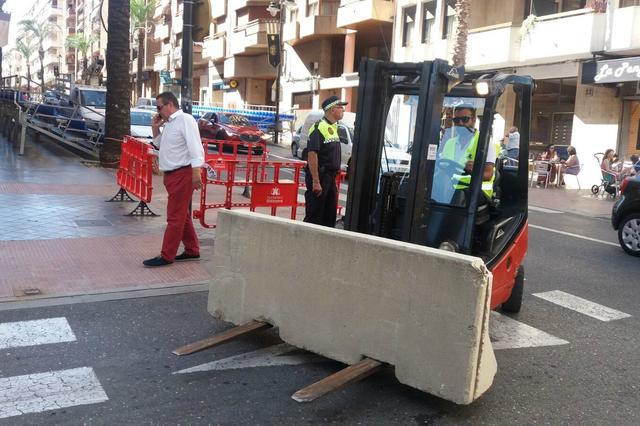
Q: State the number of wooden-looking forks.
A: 2